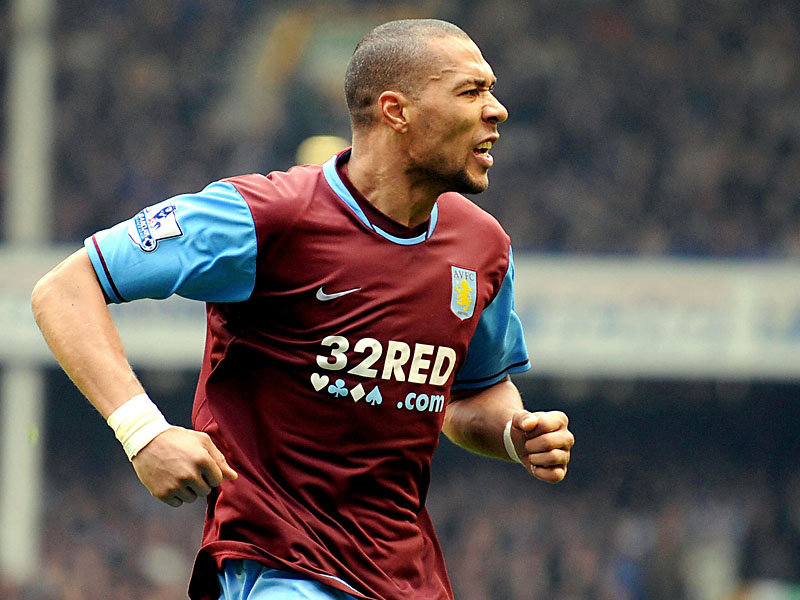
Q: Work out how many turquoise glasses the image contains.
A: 0